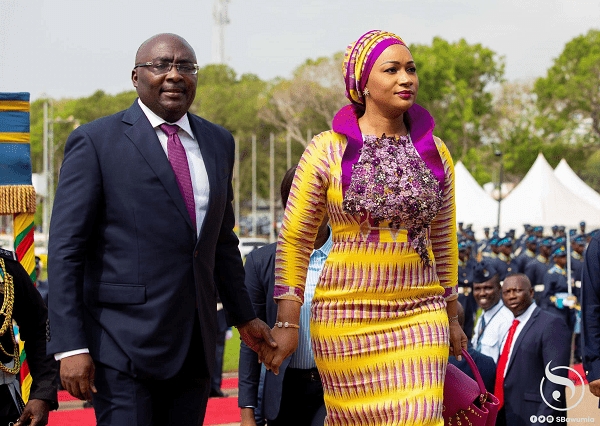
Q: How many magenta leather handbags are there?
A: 1